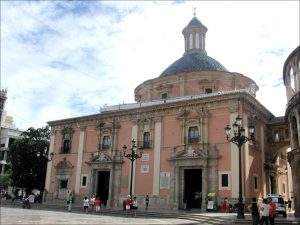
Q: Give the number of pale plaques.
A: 3